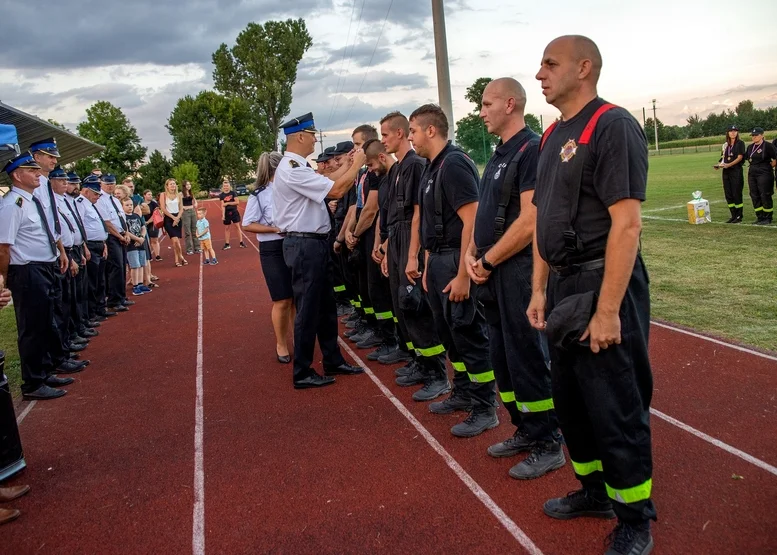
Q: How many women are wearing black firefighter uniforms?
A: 2